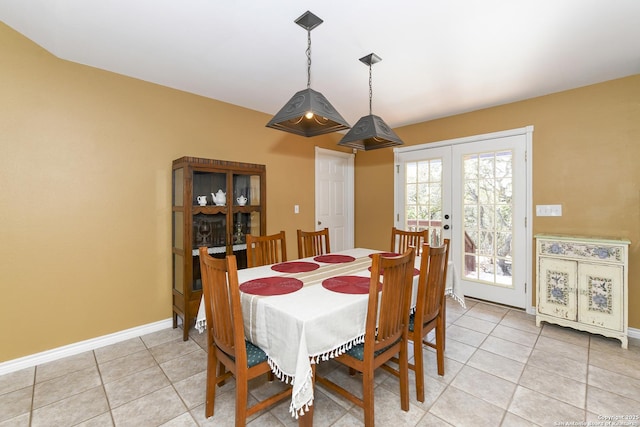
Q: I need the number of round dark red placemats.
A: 6